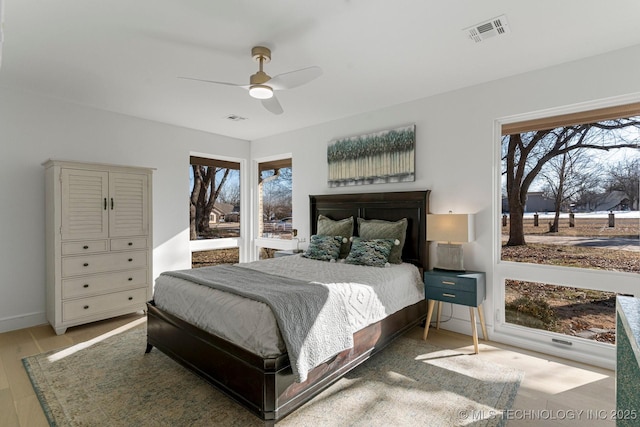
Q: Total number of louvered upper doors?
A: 2